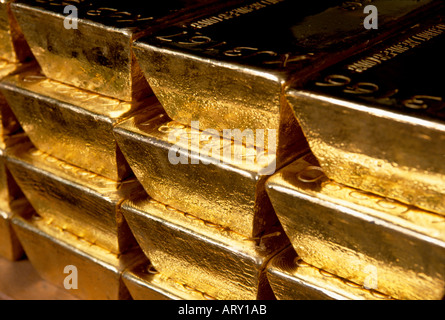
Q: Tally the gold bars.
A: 15